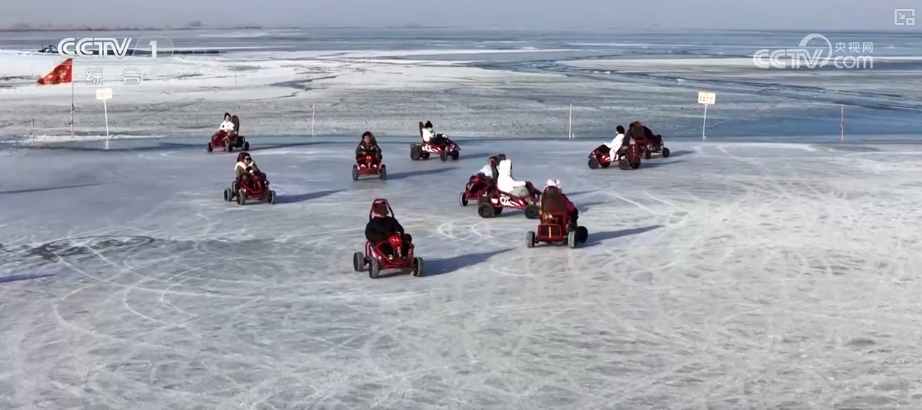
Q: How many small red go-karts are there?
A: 10